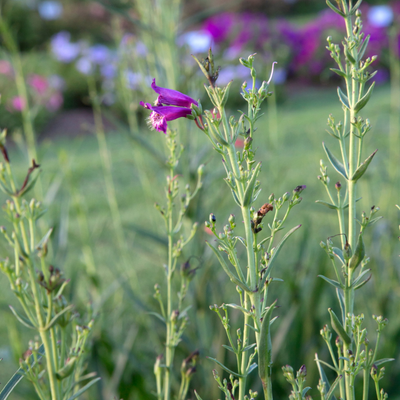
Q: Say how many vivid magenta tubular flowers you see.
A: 2